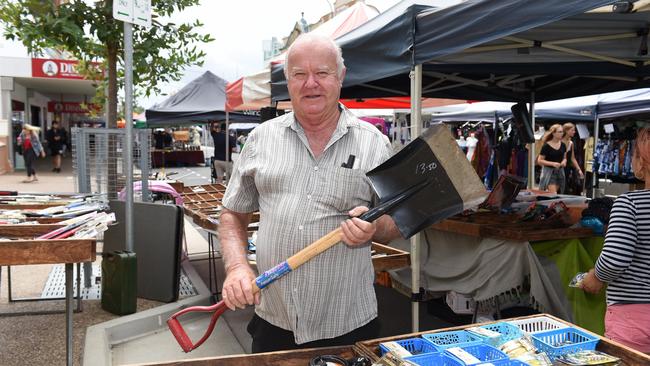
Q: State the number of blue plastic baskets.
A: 7